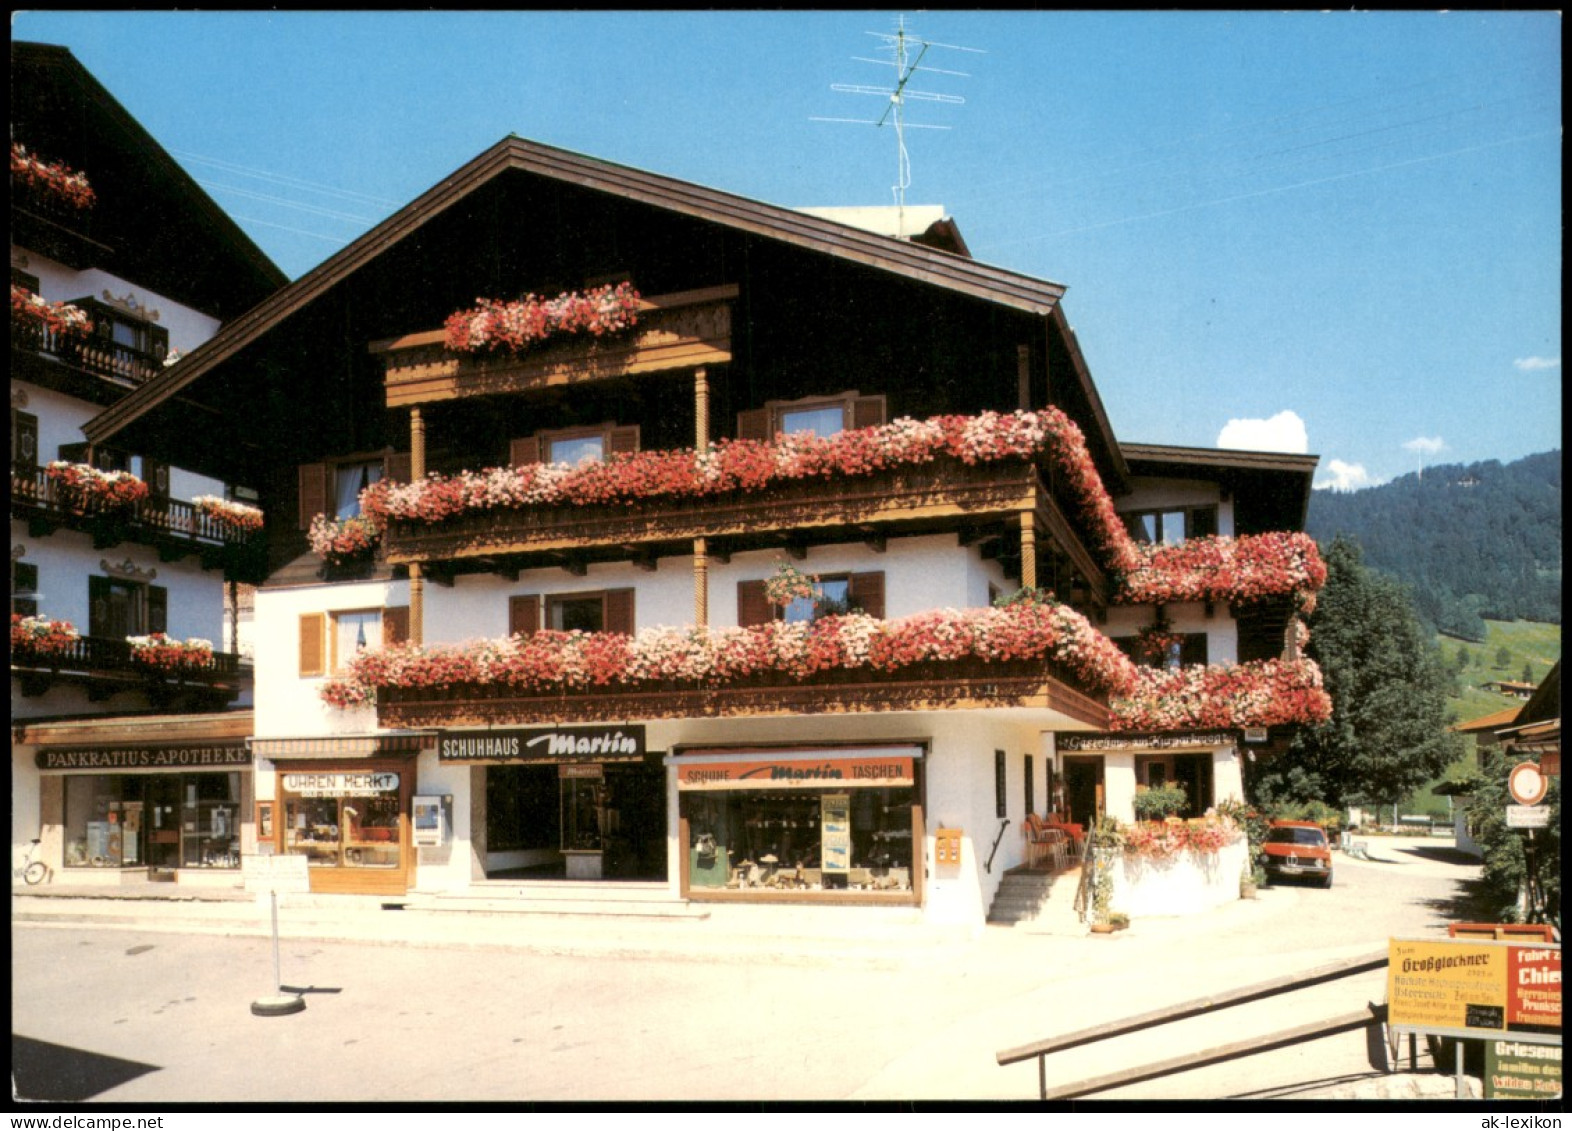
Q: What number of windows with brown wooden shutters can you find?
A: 6